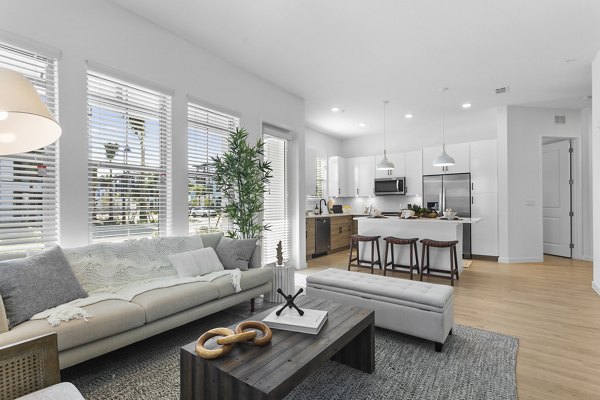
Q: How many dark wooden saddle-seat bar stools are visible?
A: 3